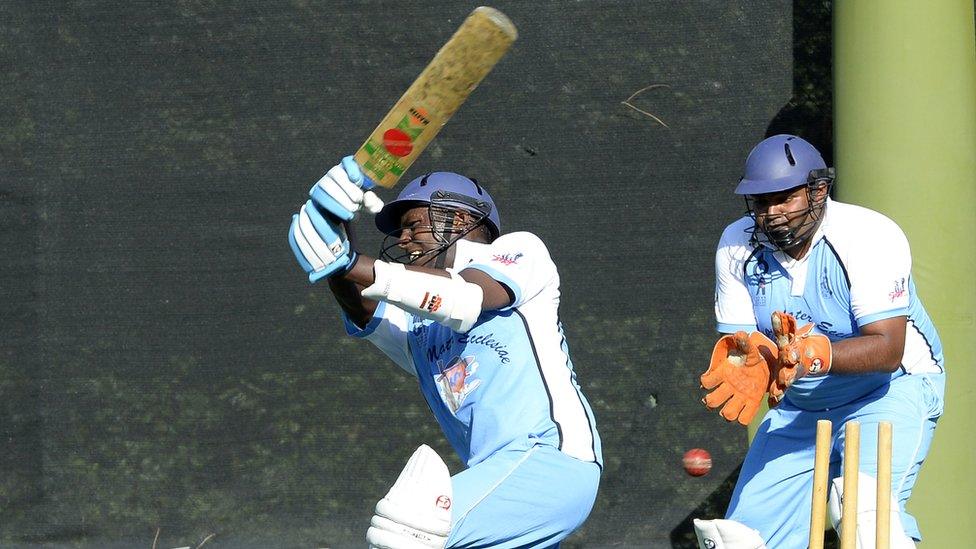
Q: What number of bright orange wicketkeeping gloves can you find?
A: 2